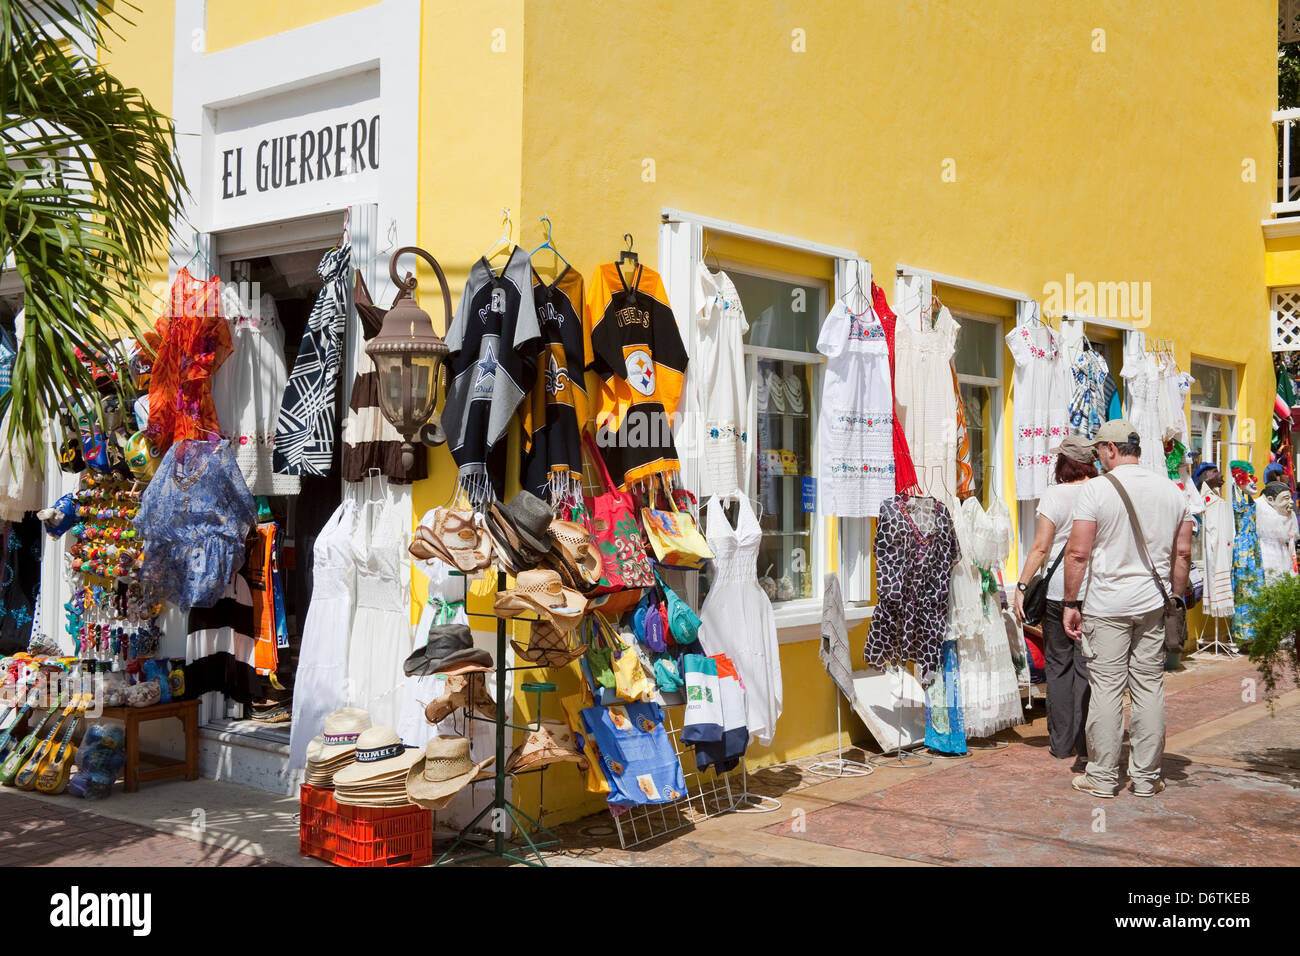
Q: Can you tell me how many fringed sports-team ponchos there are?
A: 3